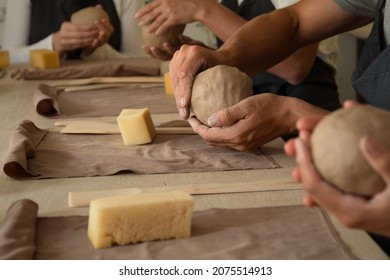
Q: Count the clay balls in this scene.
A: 4